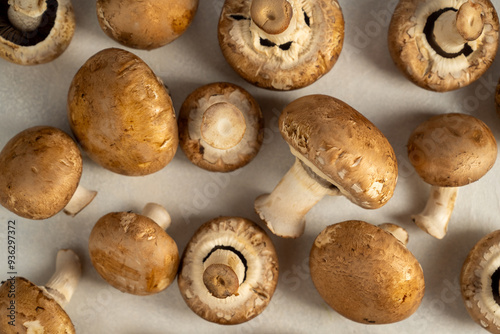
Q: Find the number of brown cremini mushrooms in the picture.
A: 14